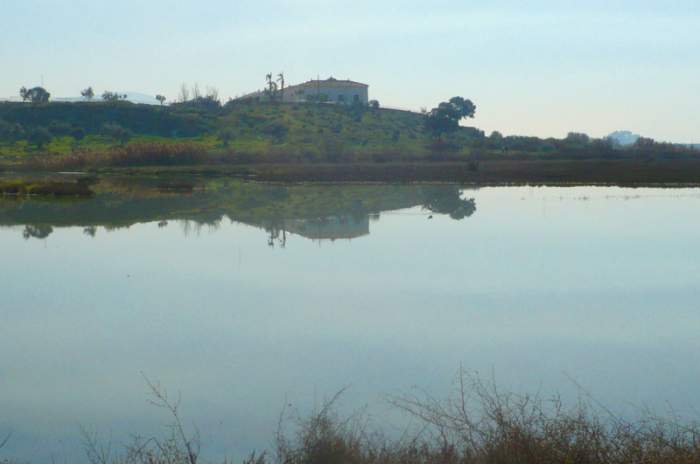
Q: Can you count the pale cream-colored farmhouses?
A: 1